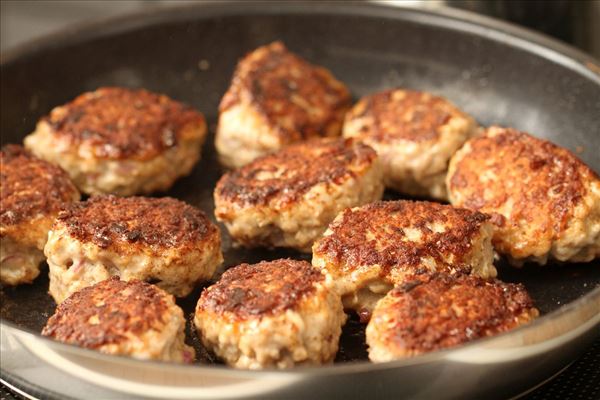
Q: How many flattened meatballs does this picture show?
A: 11